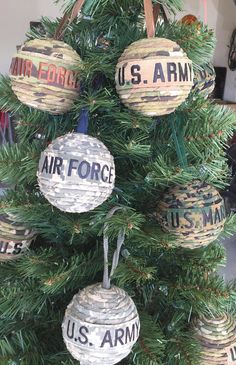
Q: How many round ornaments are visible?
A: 8